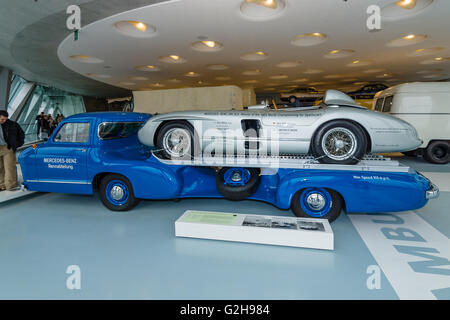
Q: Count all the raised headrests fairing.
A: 1